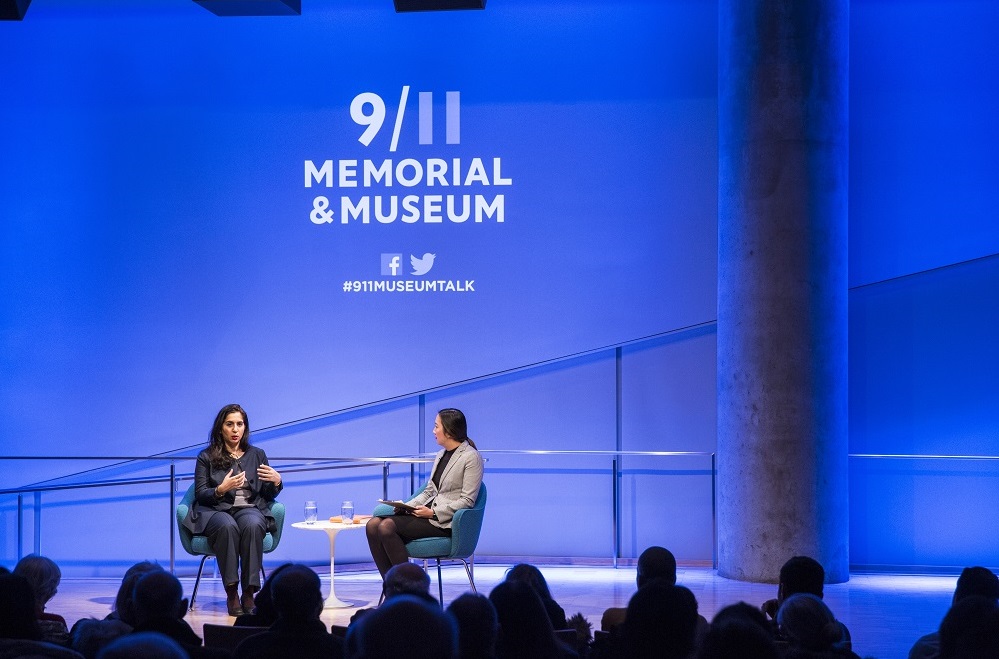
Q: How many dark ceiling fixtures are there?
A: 3